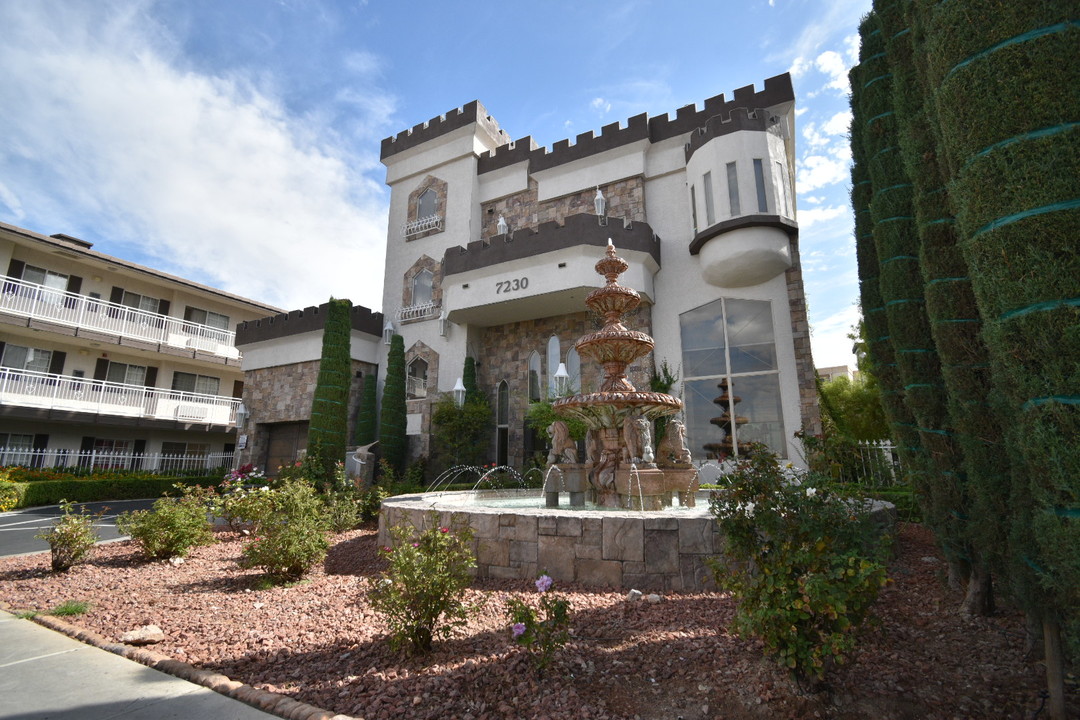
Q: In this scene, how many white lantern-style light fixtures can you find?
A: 7